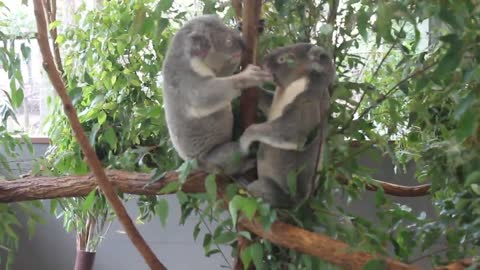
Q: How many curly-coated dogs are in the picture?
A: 0